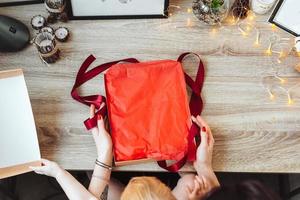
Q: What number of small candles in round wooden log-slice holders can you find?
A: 3